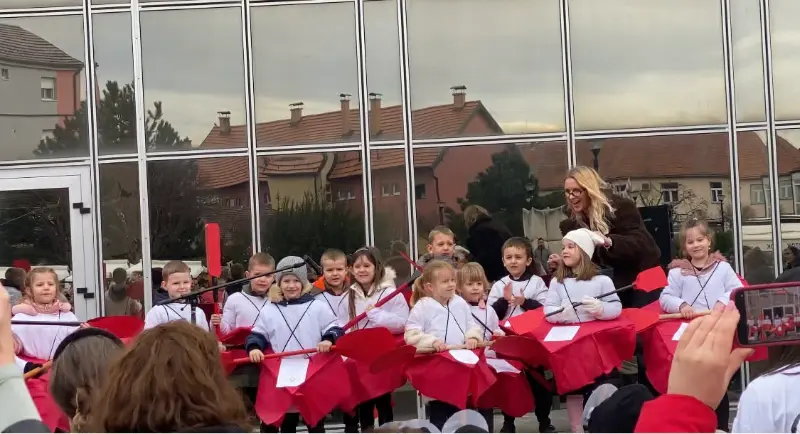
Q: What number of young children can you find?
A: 12